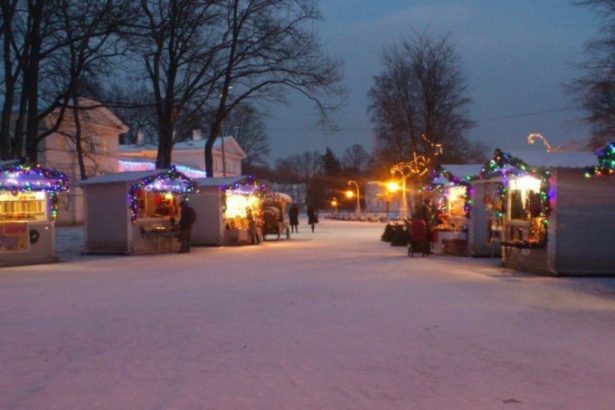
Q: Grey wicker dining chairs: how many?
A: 0